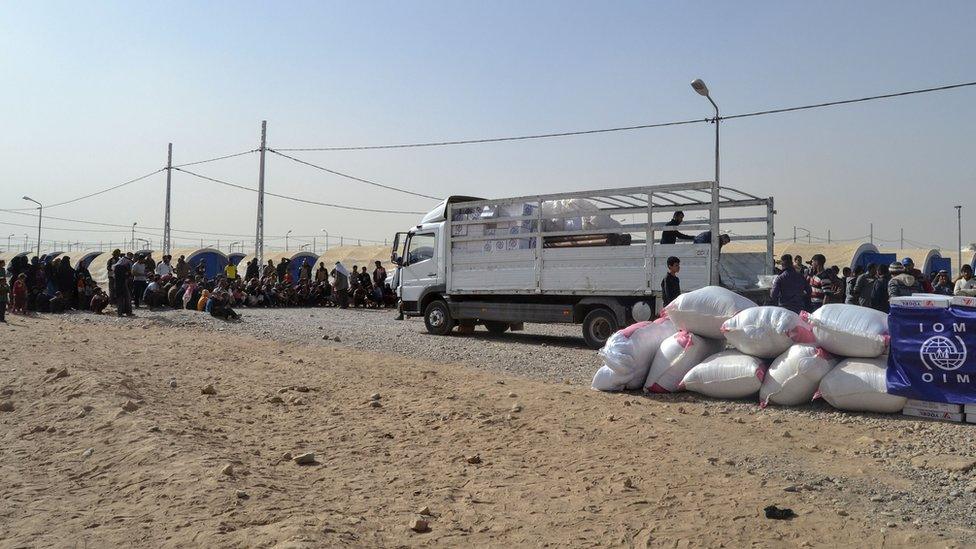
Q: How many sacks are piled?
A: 9